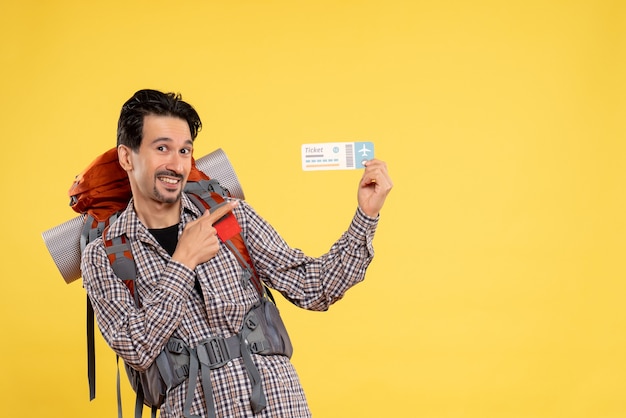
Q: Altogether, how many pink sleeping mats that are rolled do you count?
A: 0